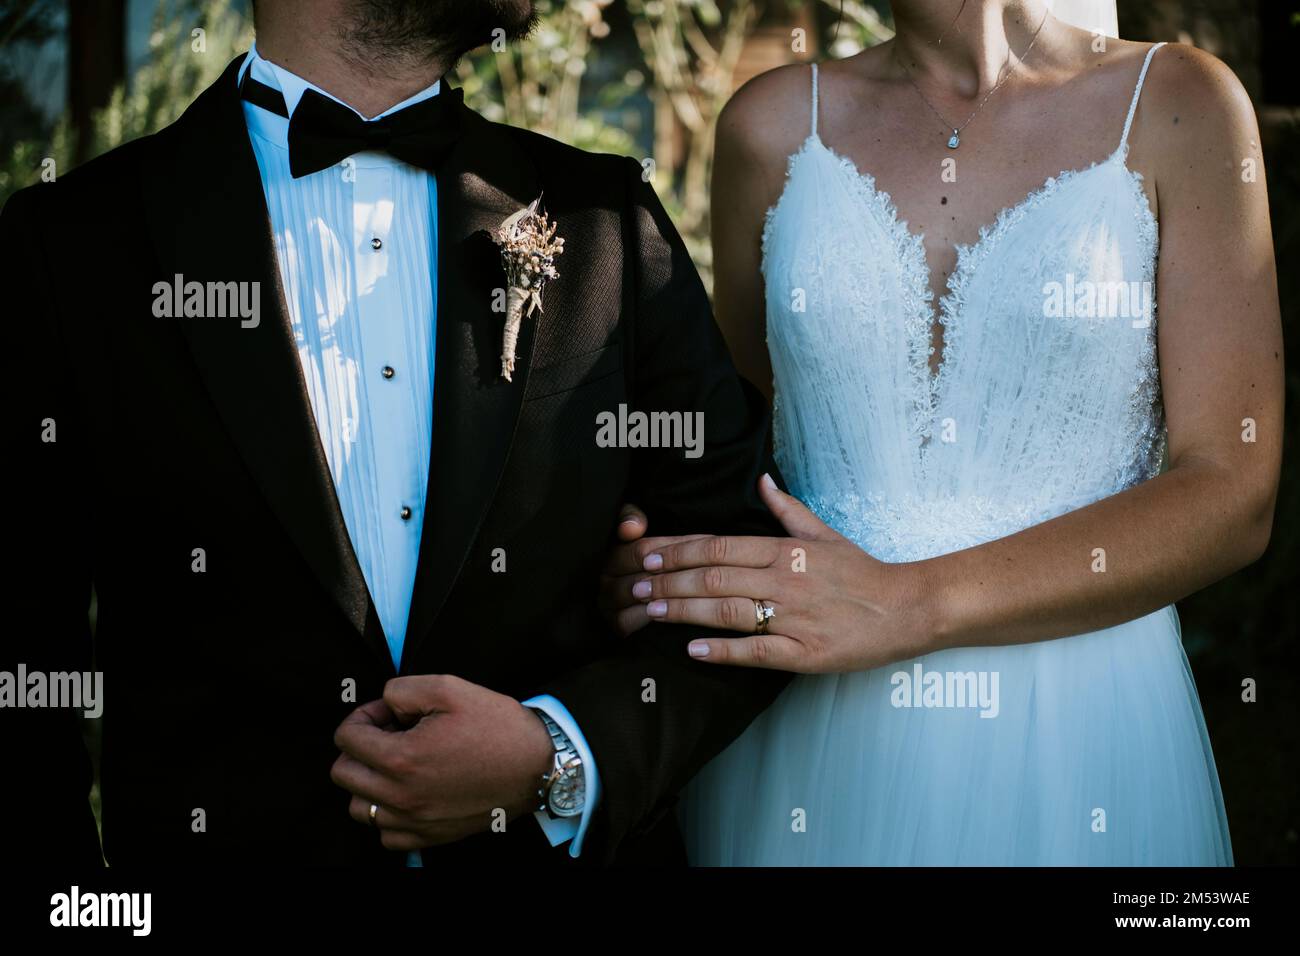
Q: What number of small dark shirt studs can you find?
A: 3